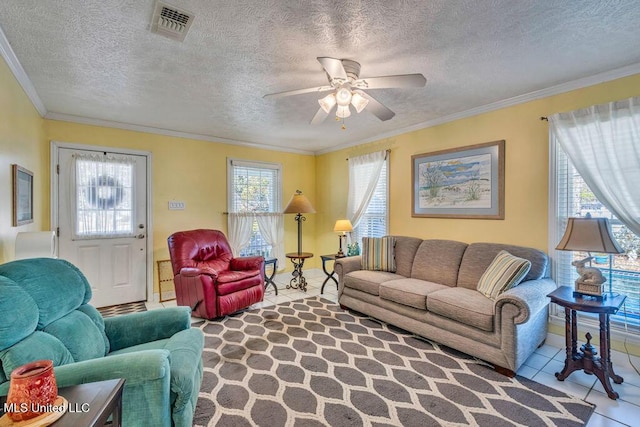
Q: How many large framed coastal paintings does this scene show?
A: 1